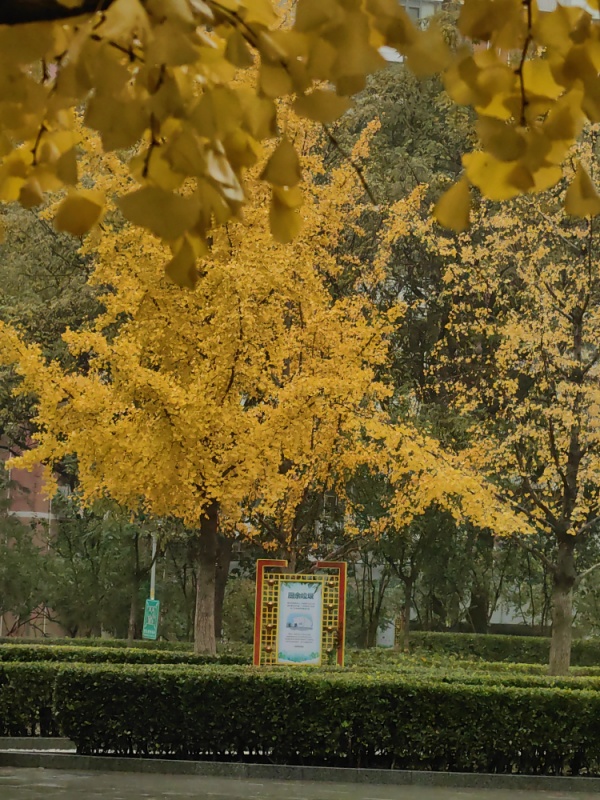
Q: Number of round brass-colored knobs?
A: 8